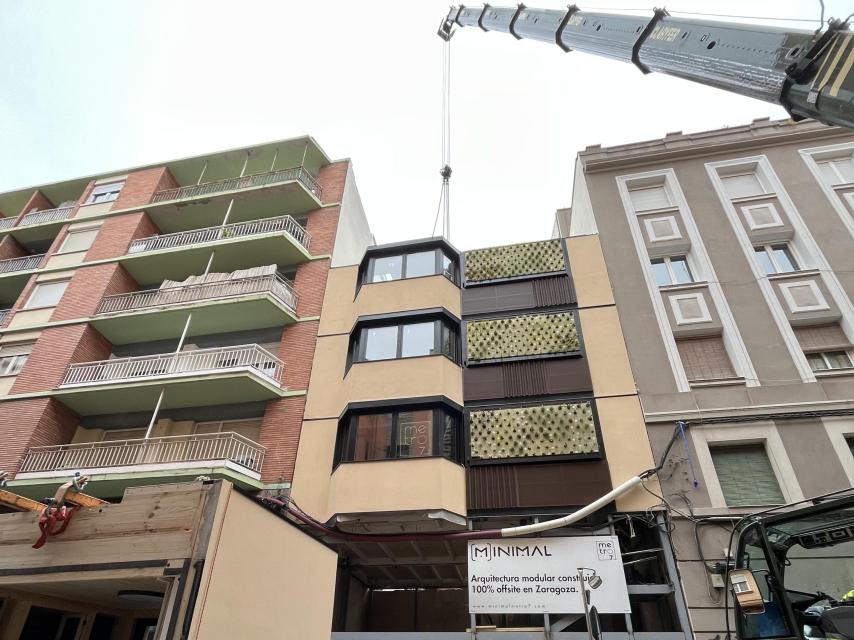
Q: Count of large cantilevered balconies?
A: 5